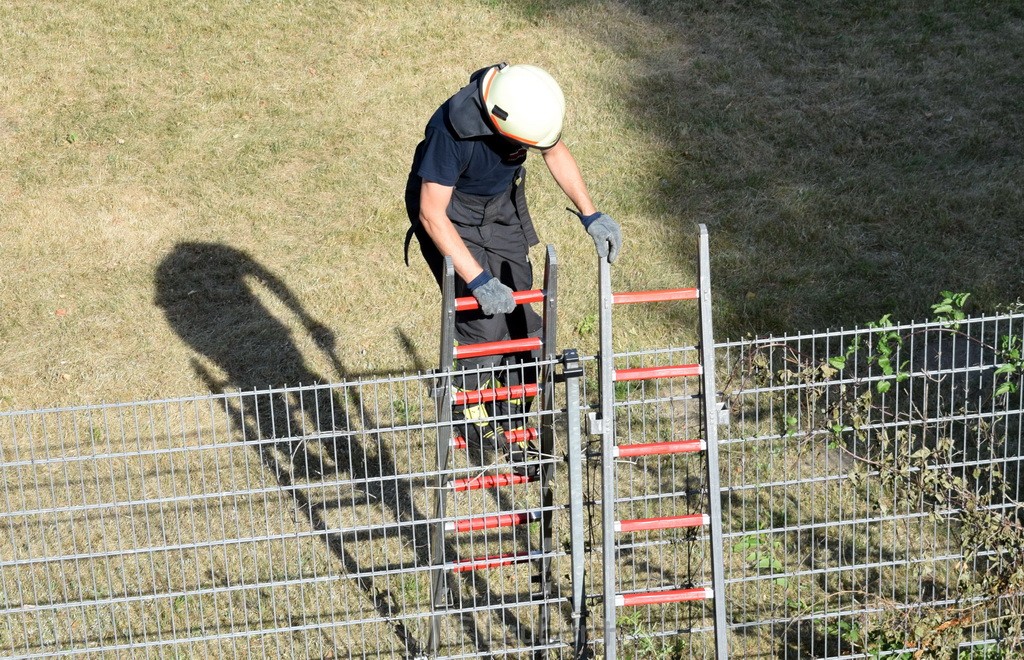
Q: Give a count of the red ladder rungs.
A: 12